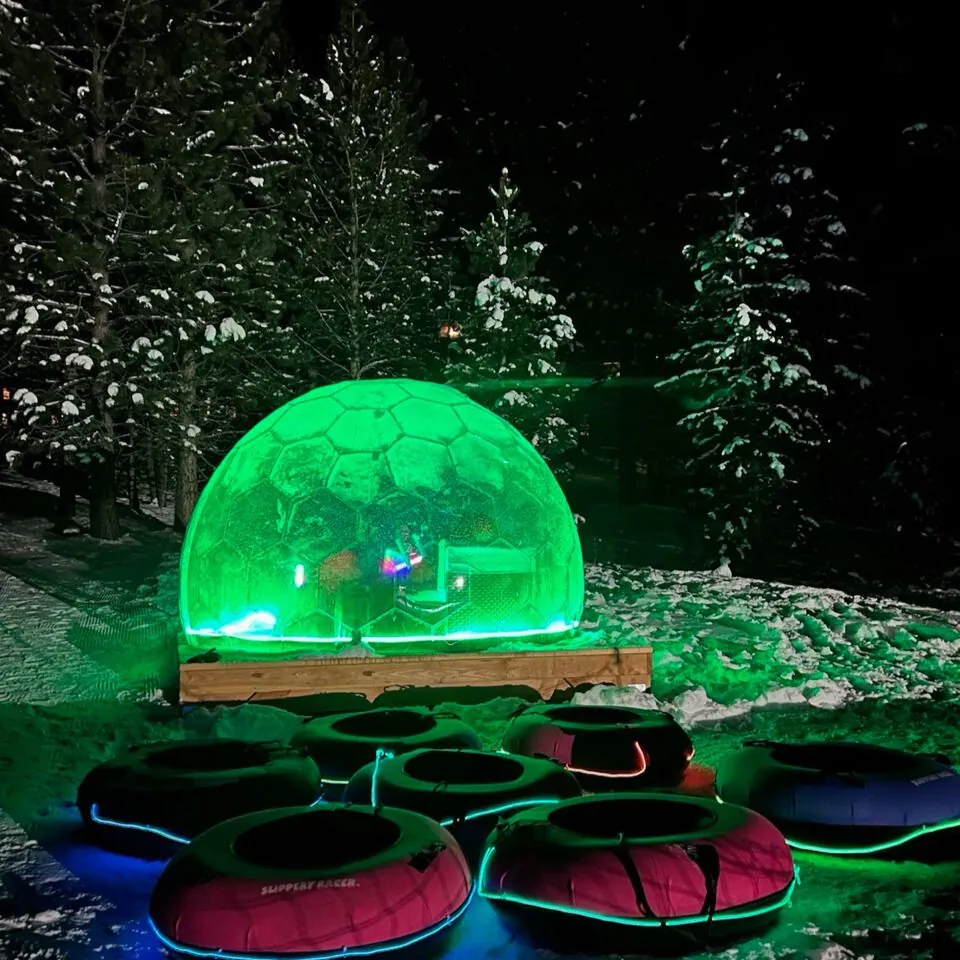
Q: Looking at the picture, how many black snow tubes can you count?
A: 3